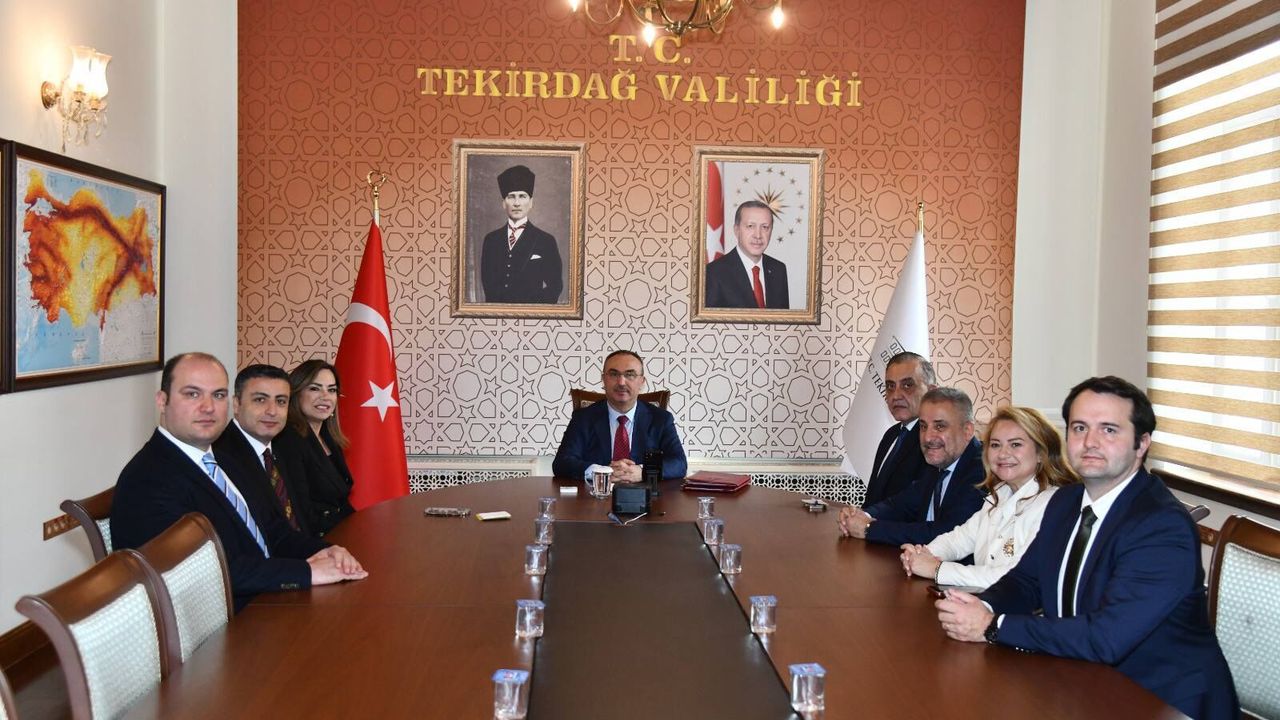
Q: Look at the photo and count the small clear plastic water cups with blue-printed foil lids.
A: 10